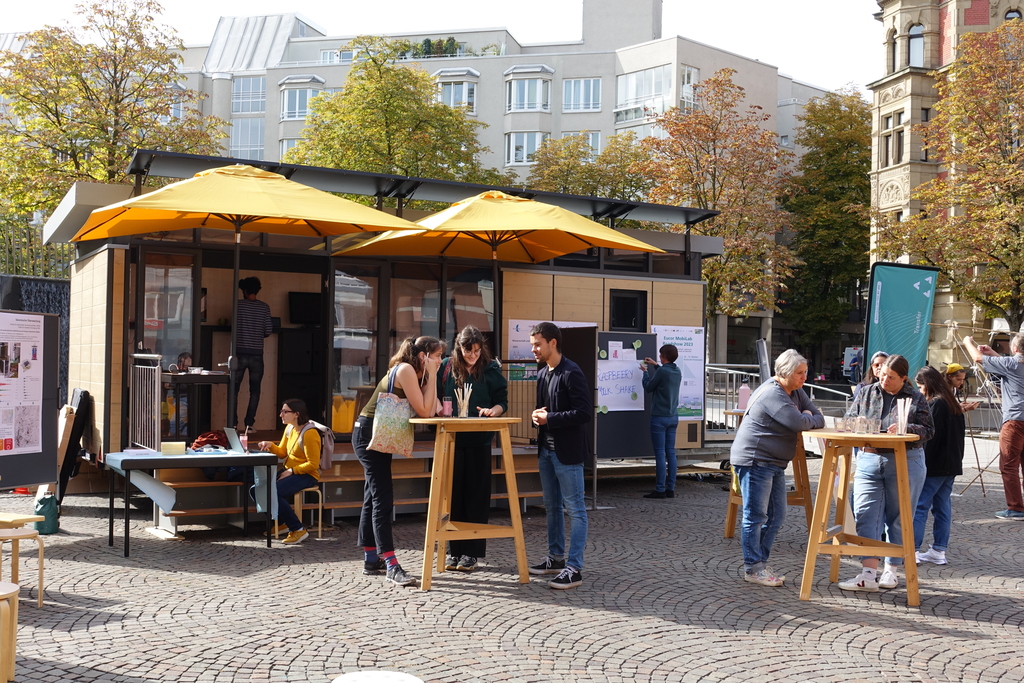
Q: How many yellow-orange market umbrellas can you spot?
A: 2